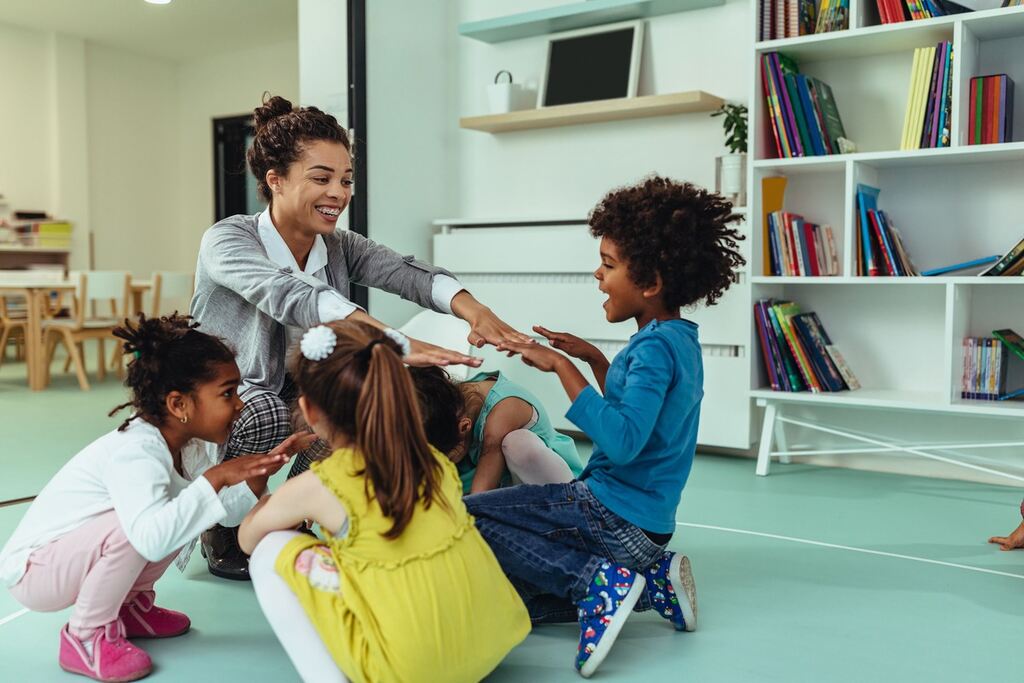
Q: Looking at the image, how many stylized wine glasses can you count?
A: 0